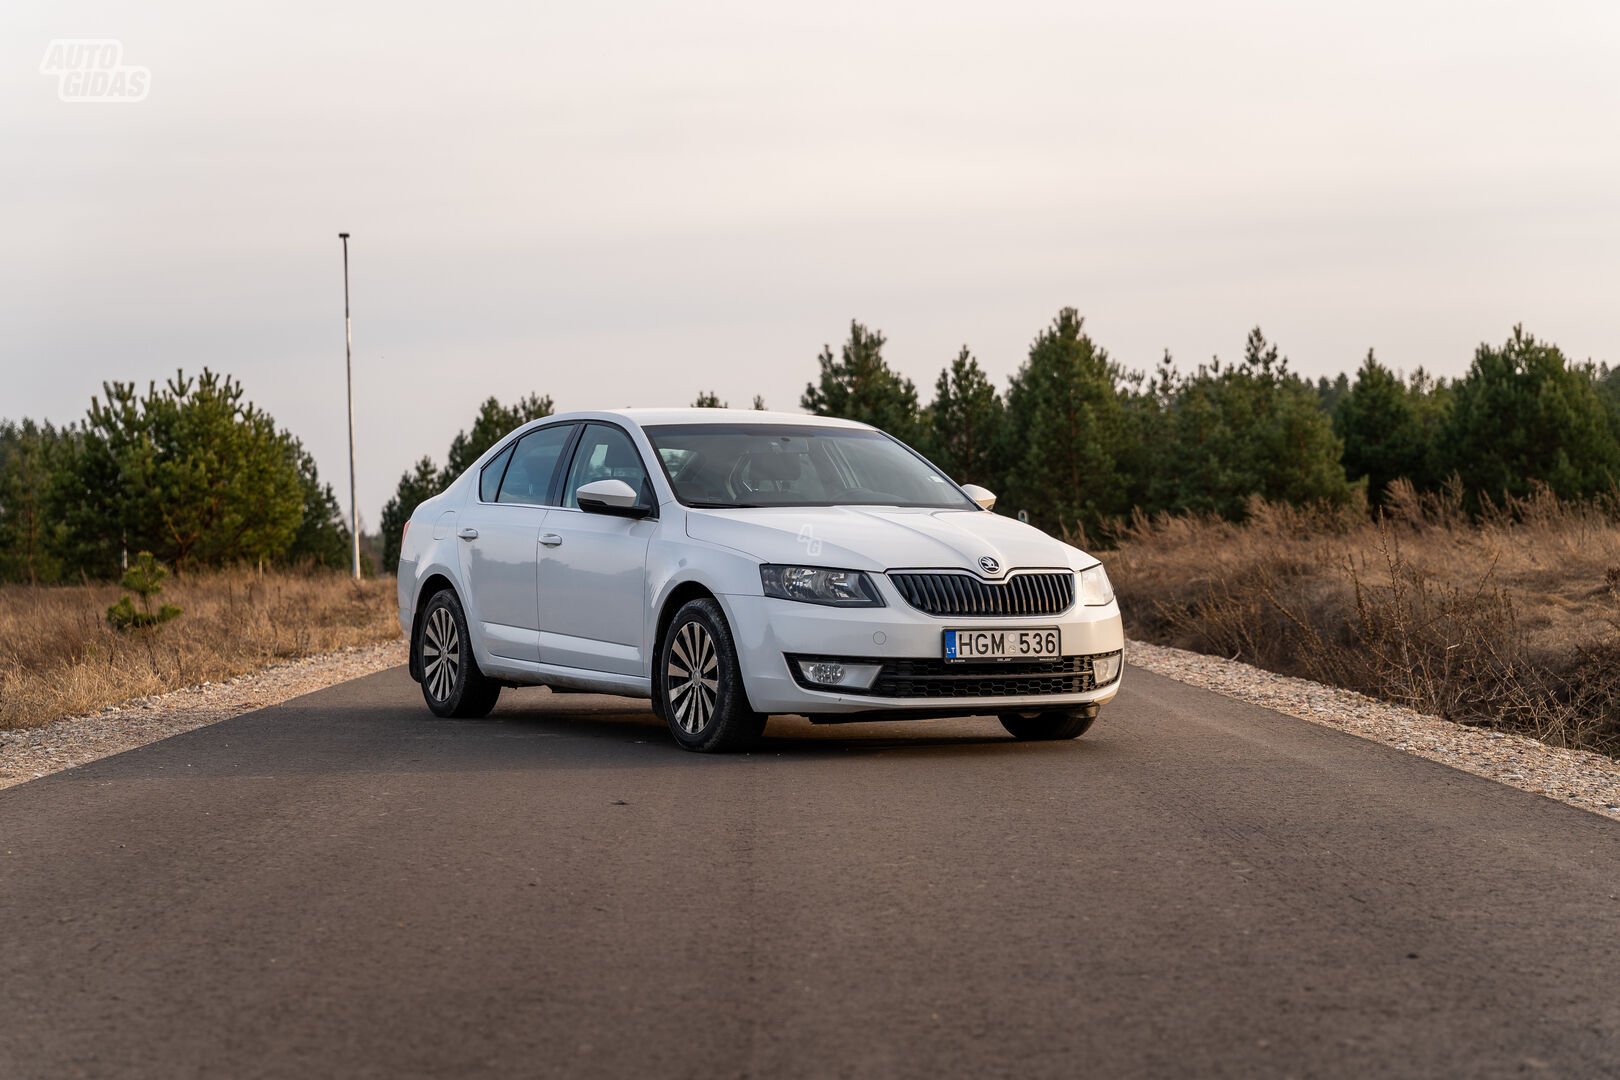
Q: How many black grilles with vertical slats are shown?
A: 1